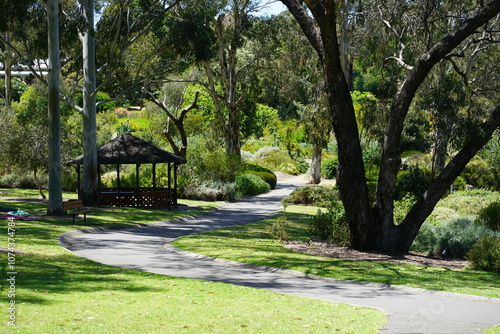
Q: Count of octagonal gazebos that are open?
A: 1